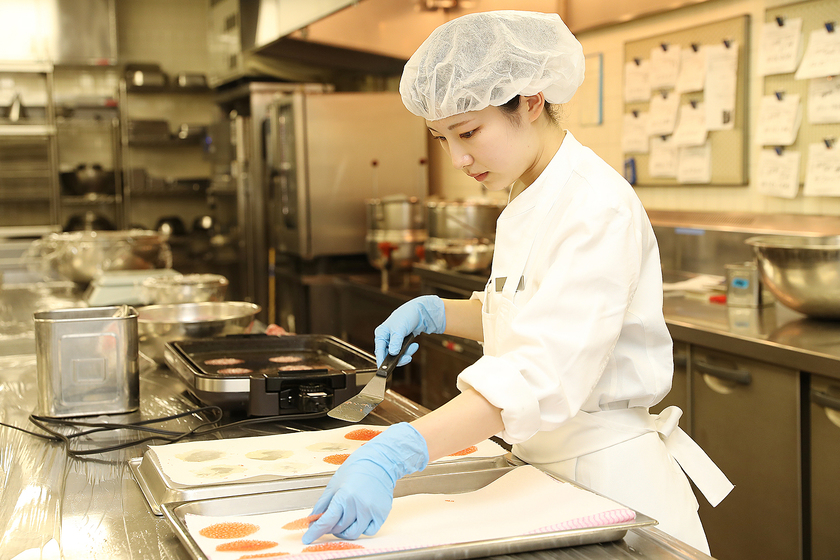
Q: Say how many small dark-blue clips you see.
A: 13